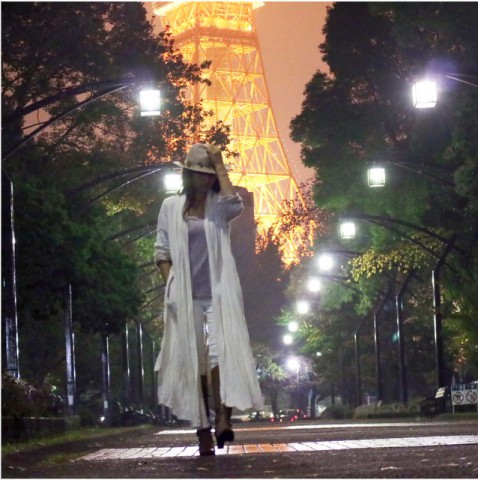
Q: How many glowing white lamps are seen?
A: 11